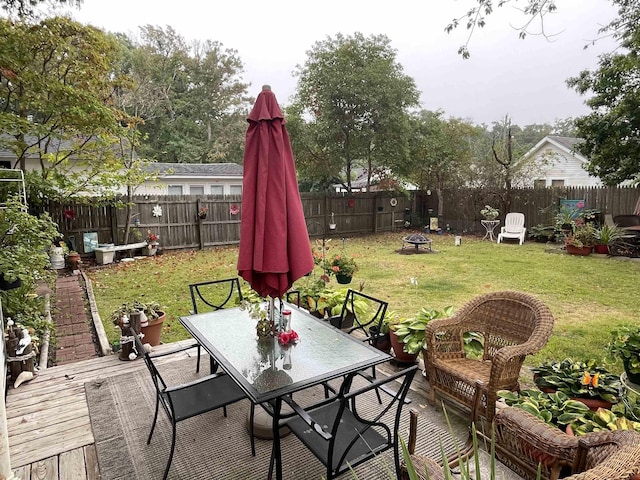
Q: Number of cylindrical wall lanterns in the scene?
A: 0